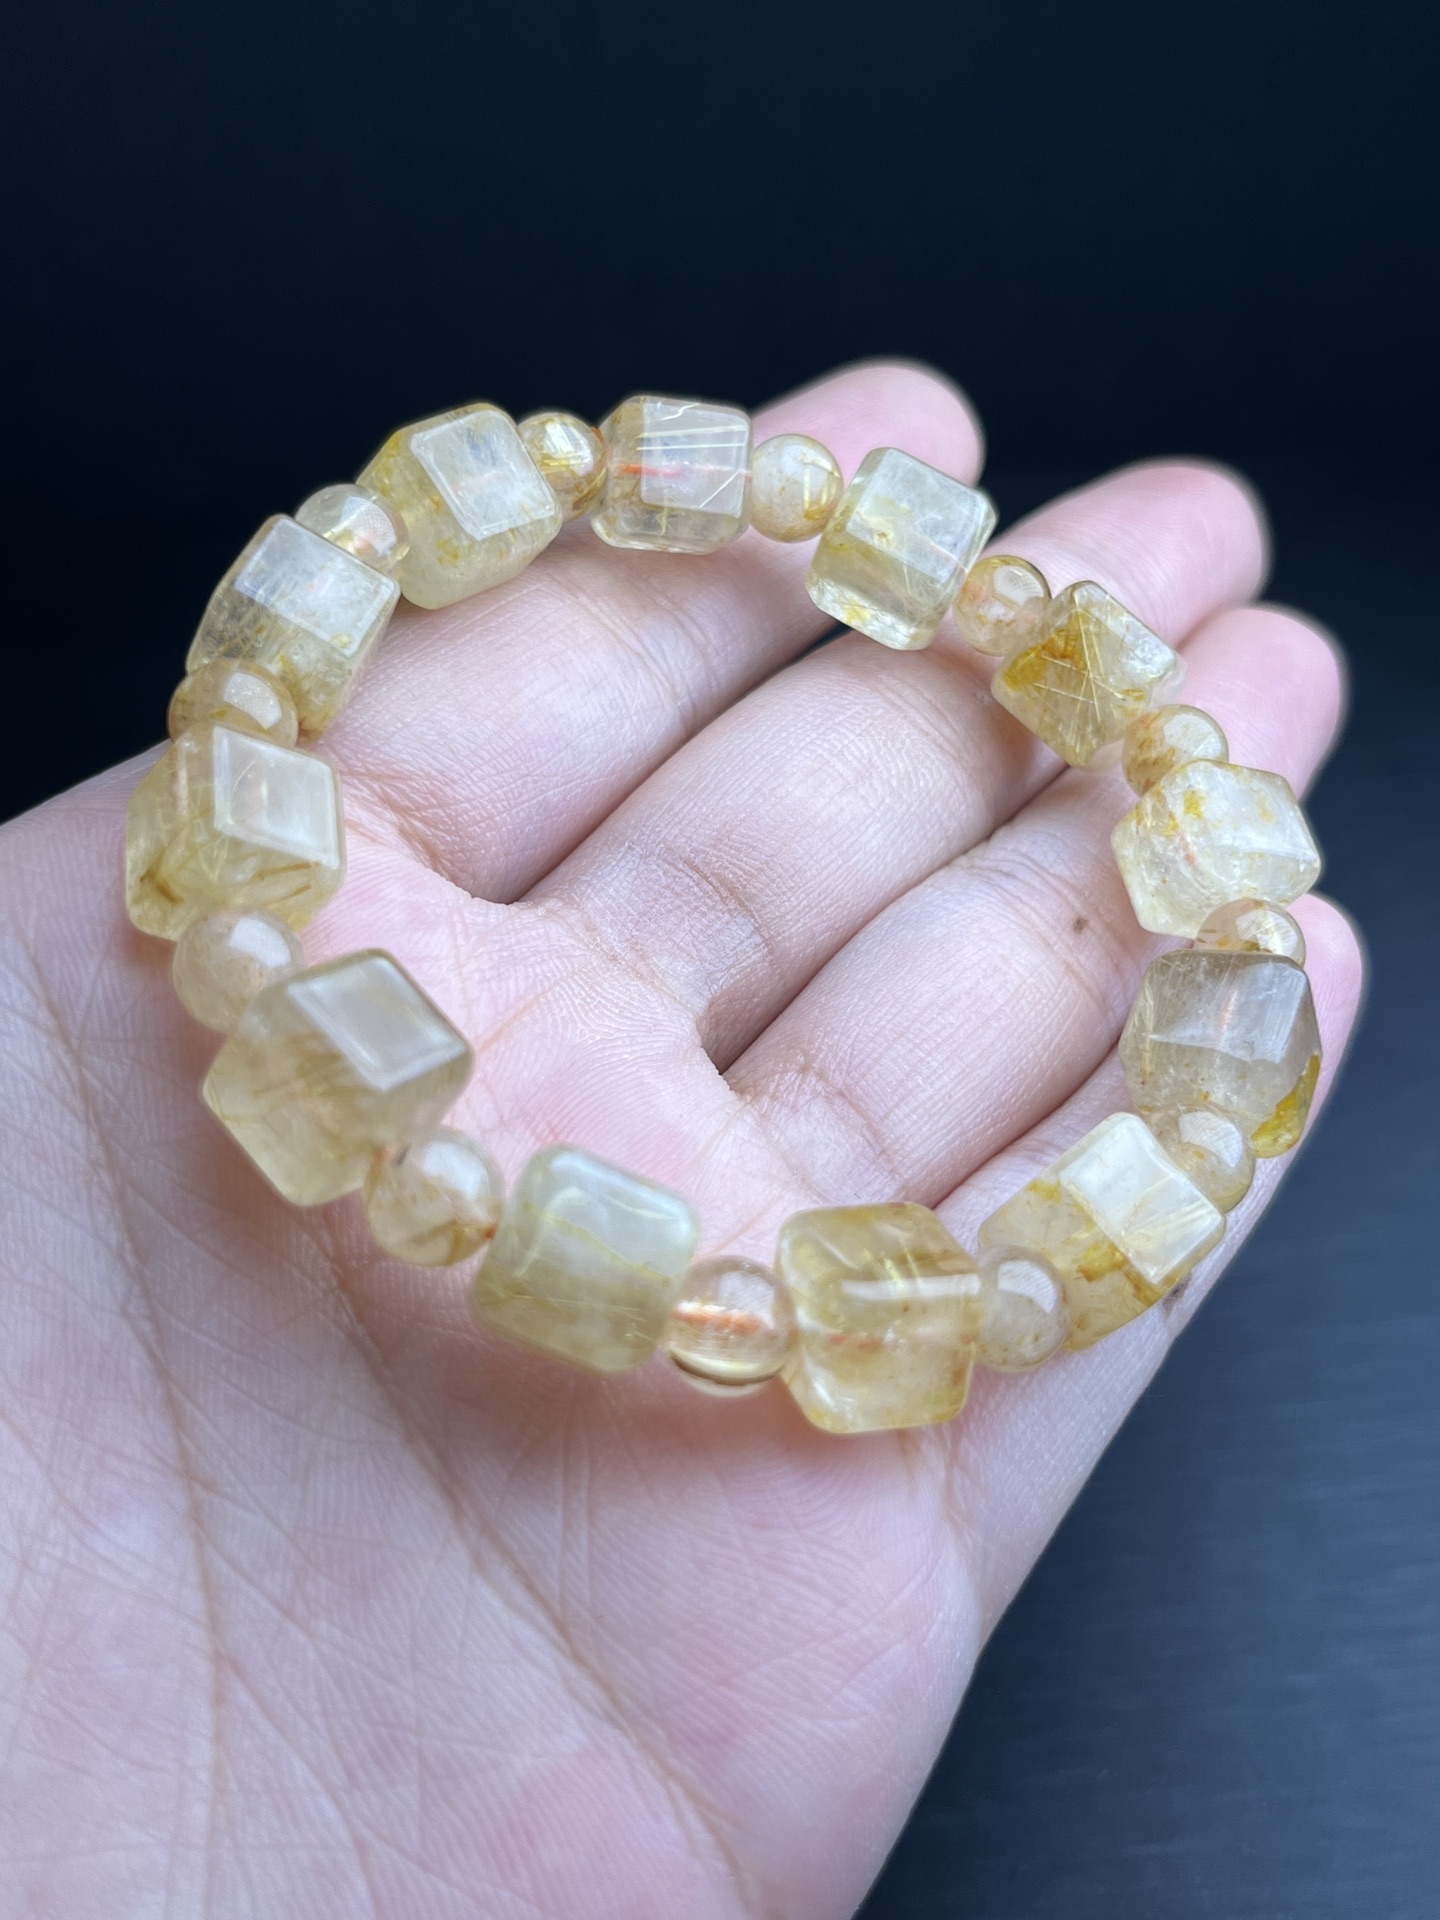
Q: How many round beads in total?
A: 12